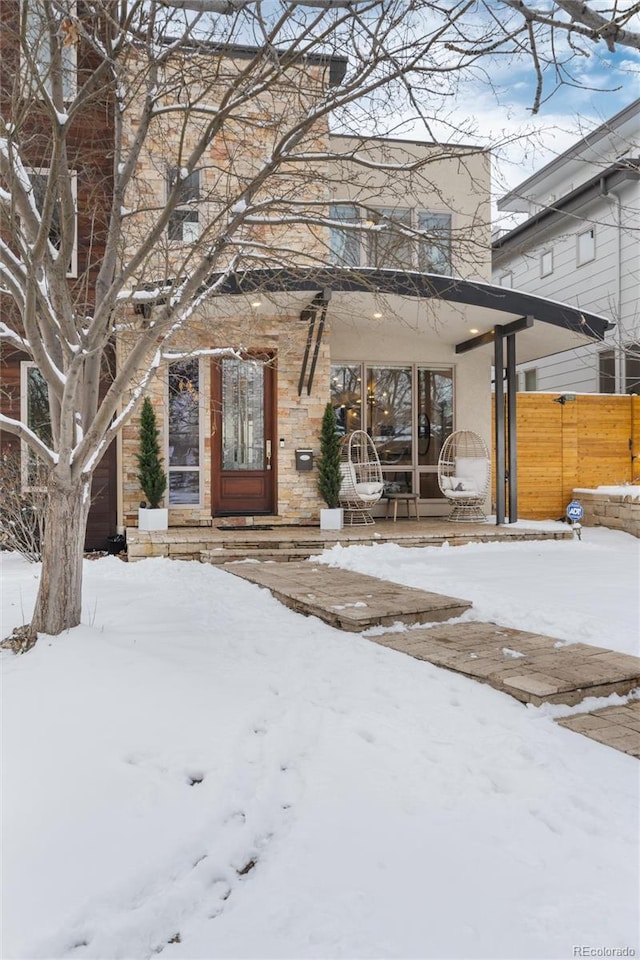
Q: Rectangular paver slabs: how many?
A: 3